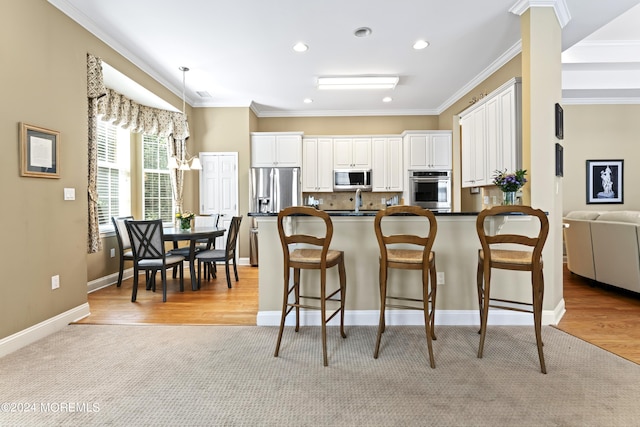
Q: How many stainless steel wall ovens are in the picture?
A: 1